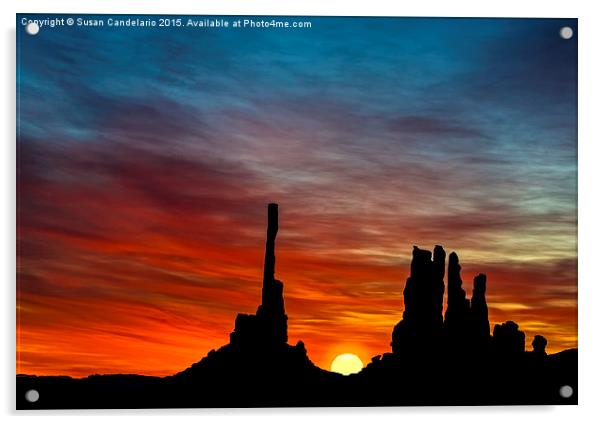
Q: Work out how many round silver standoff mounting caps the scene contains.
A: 4